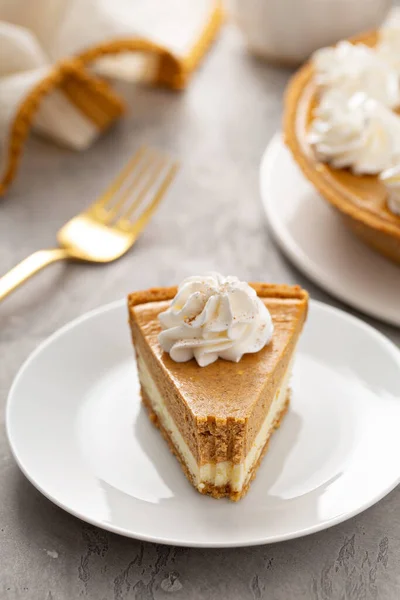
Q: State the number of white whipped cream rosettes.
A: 5